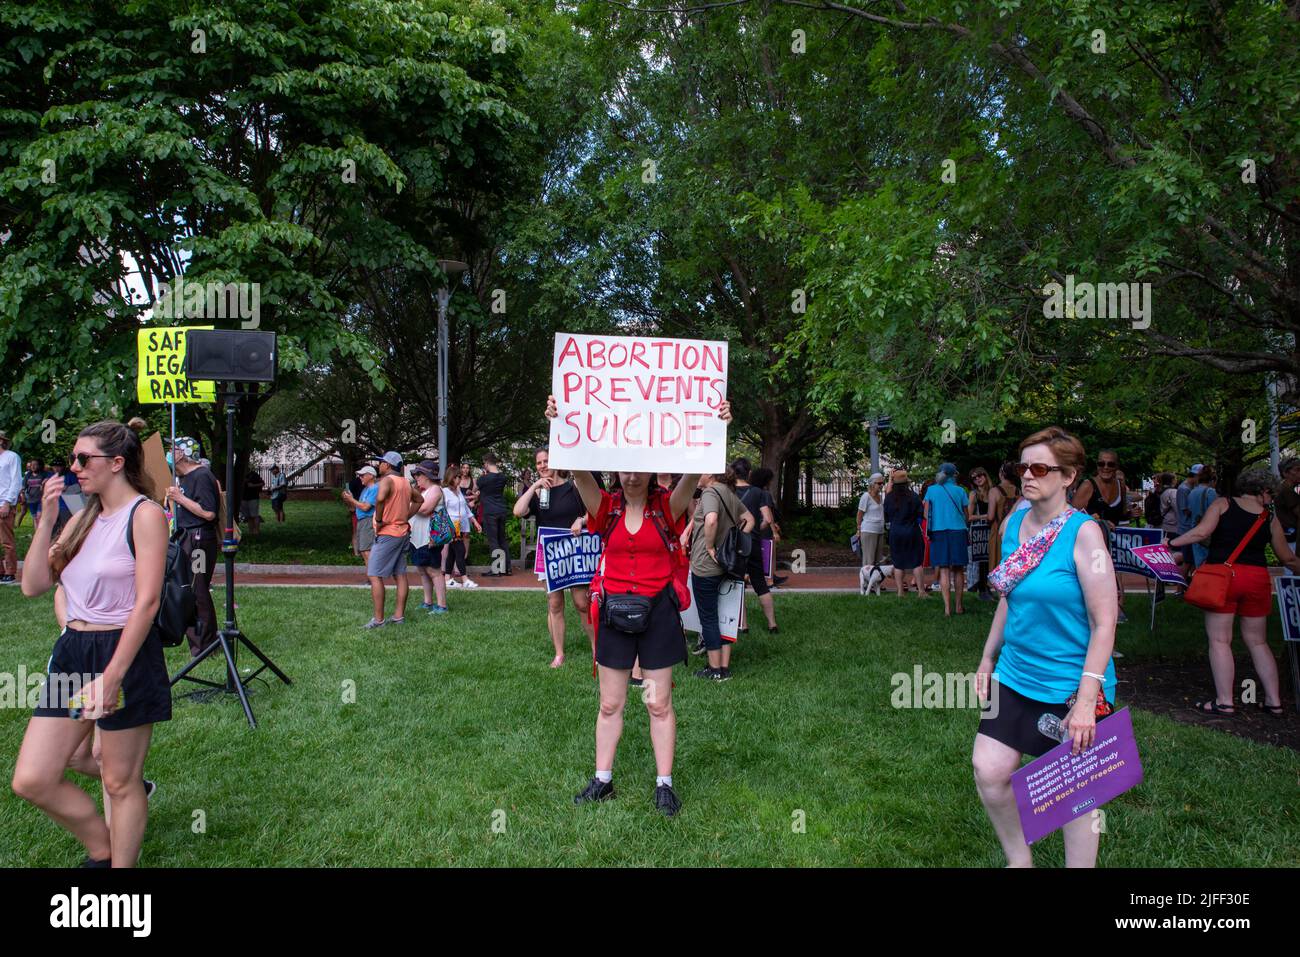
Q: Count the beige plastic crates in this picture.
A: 0